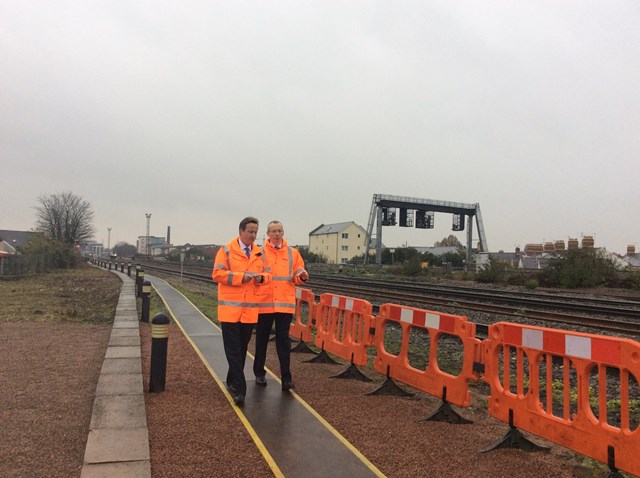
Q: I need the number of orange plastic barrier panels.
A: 4